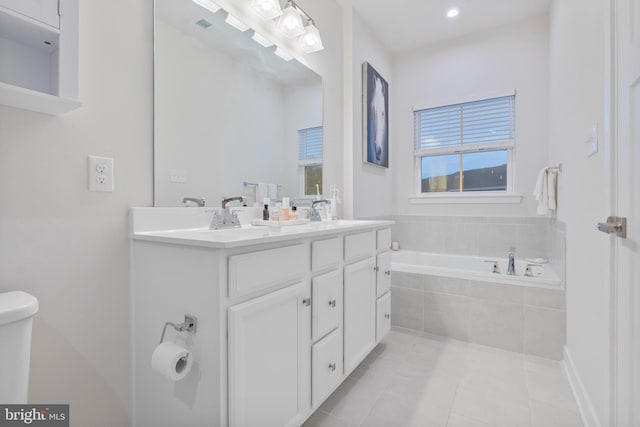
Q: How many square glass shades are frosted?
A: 3